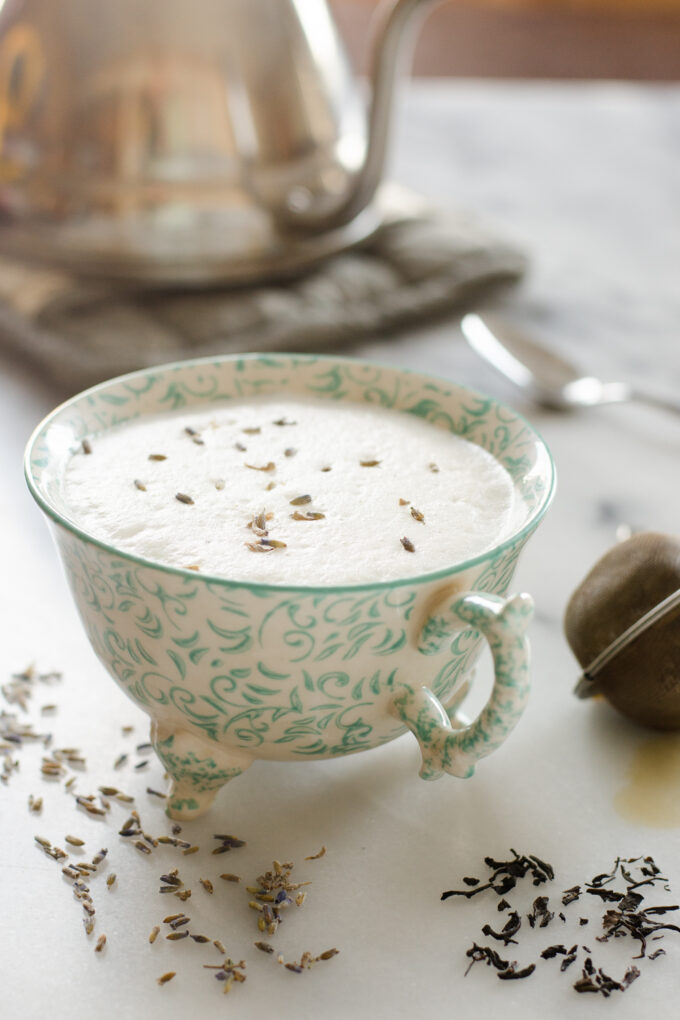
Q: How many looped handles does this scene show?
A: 1